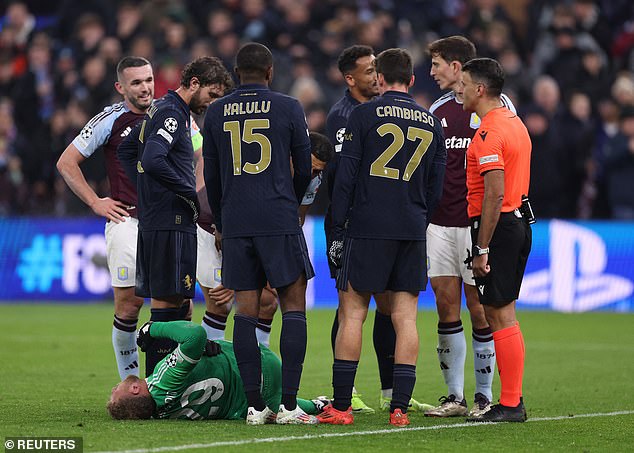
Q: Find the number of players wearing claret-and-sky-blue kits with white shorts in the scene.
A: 3